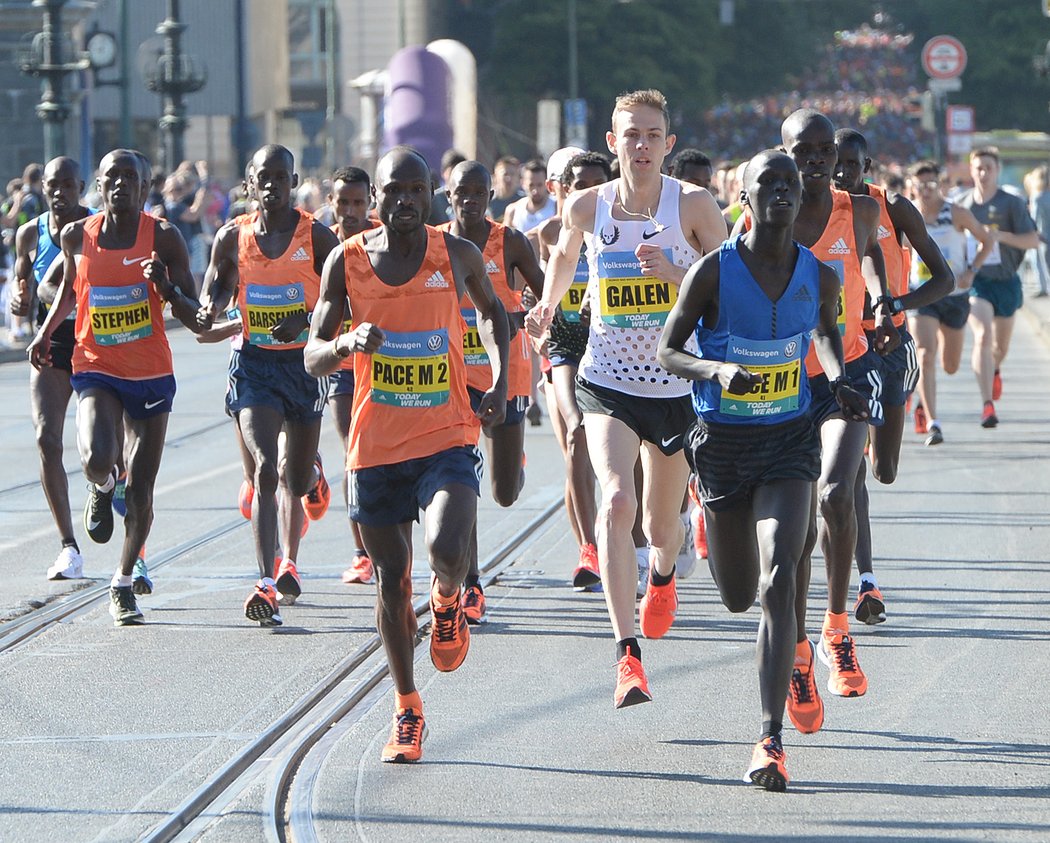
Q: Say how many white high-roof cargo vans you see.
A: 0